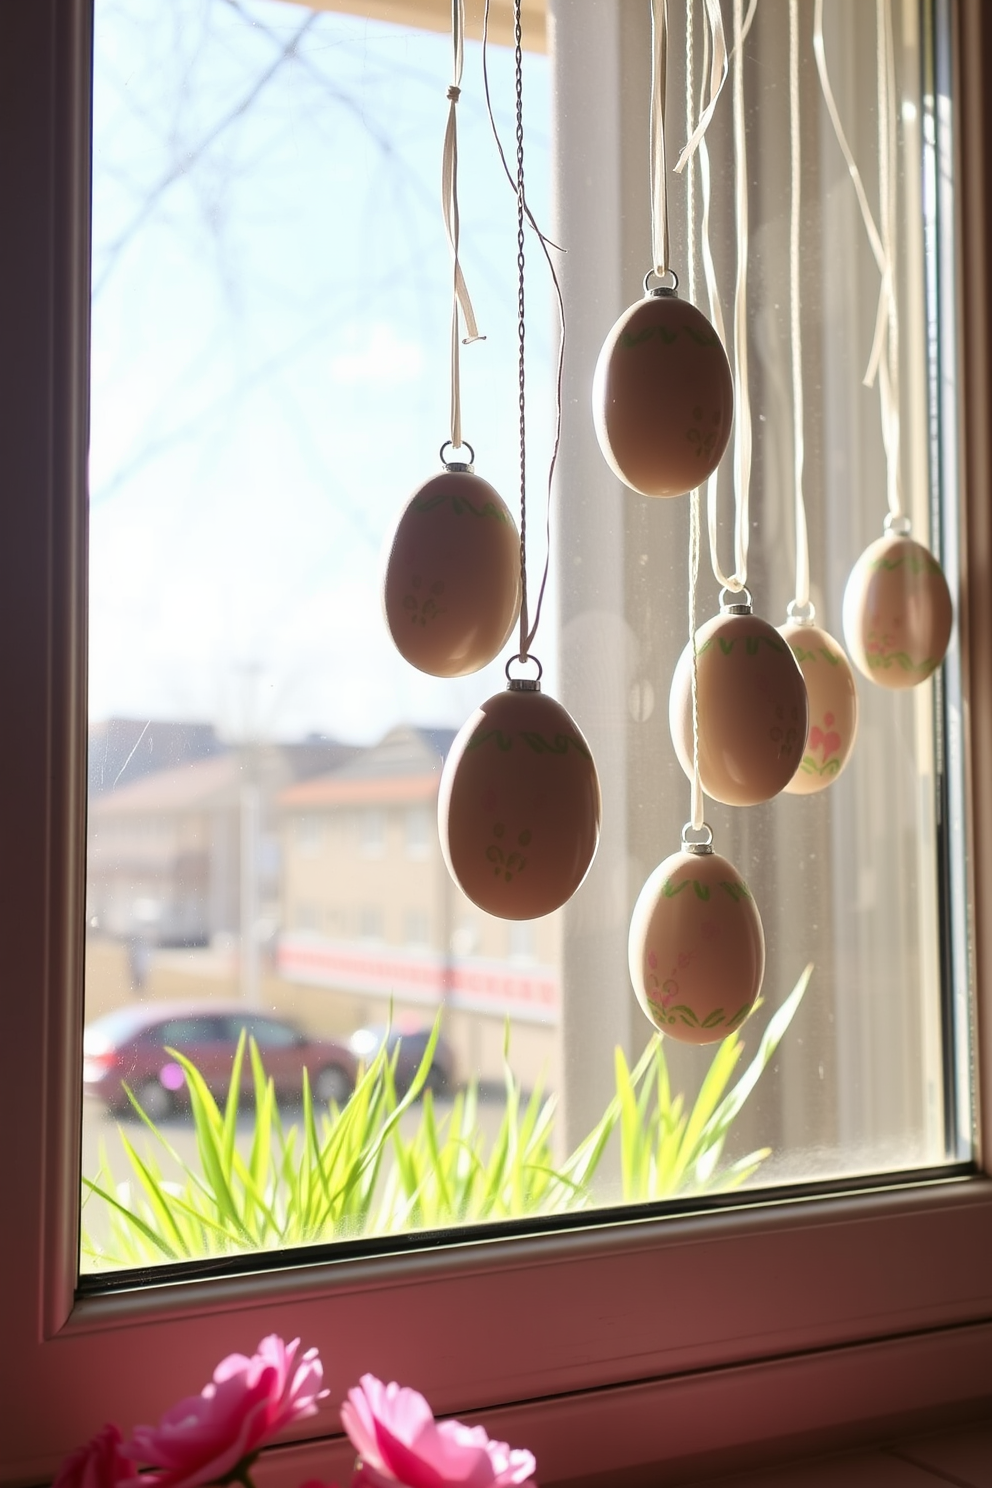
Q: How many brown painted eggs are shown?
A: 7